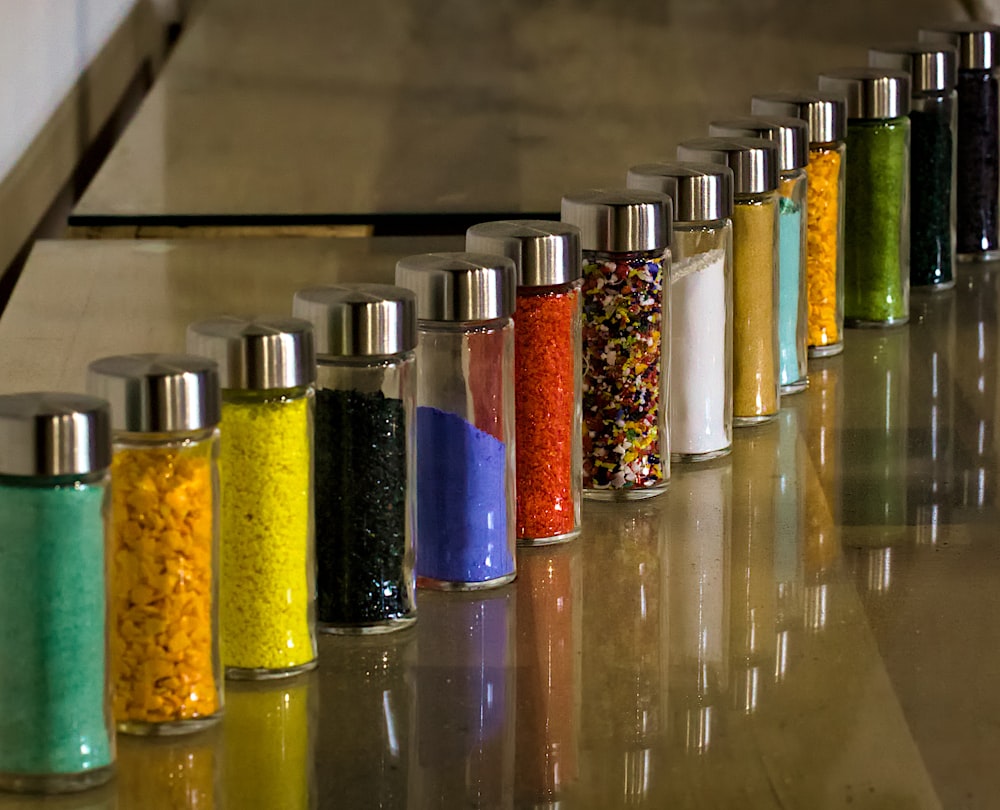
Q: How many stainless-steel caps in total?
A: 14